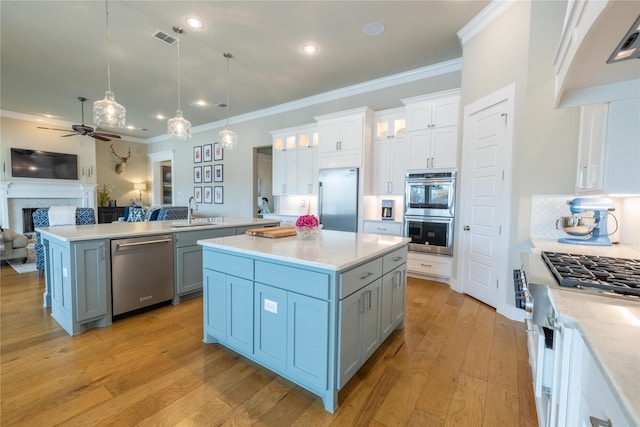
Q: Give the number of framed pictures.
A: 9